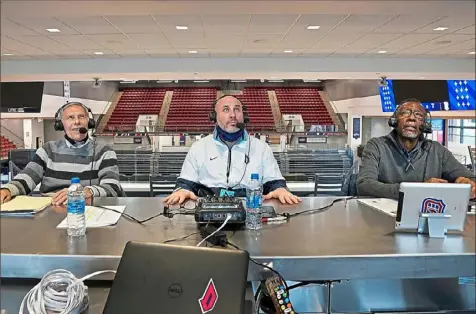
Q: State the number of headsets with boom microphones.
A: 3